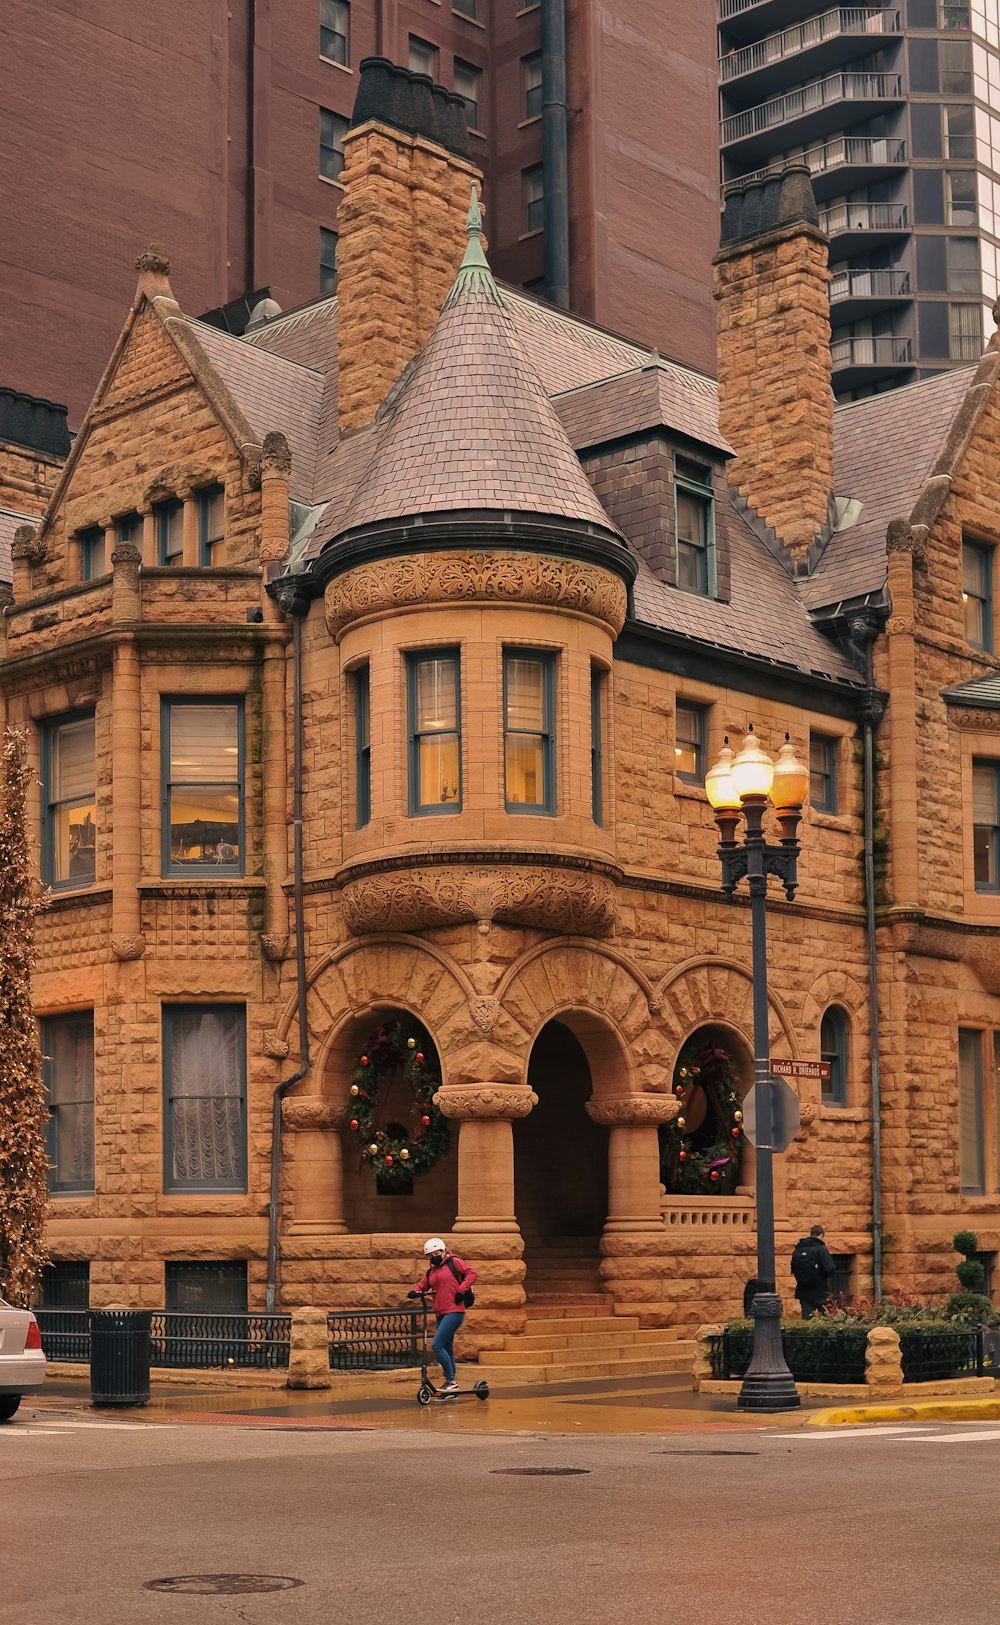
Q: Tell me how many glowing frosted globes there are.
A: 3